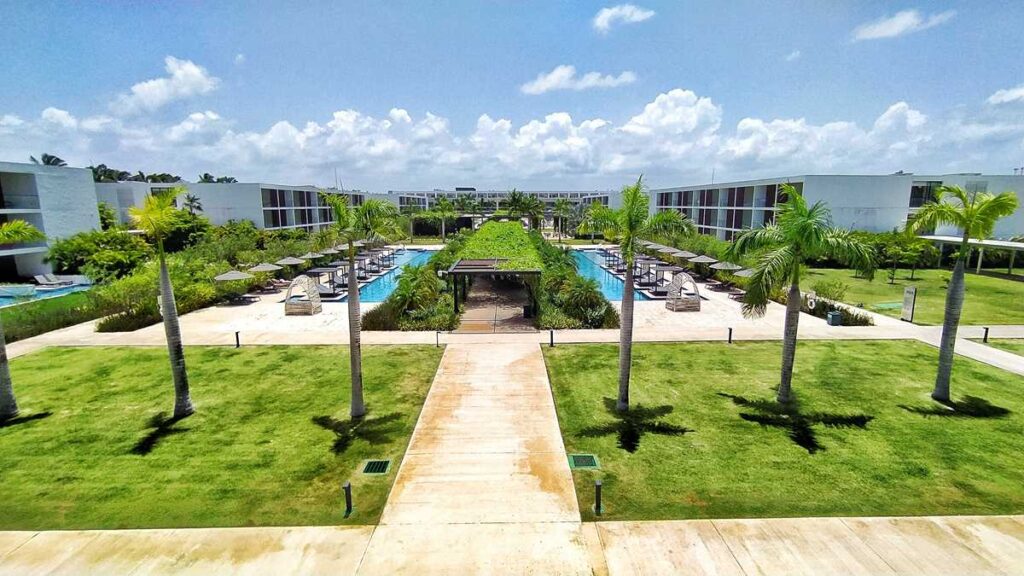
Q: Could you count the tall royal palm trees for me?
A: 6